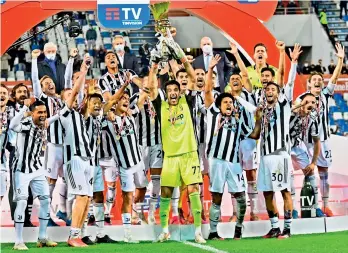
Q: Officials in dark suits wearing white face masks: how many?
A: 3